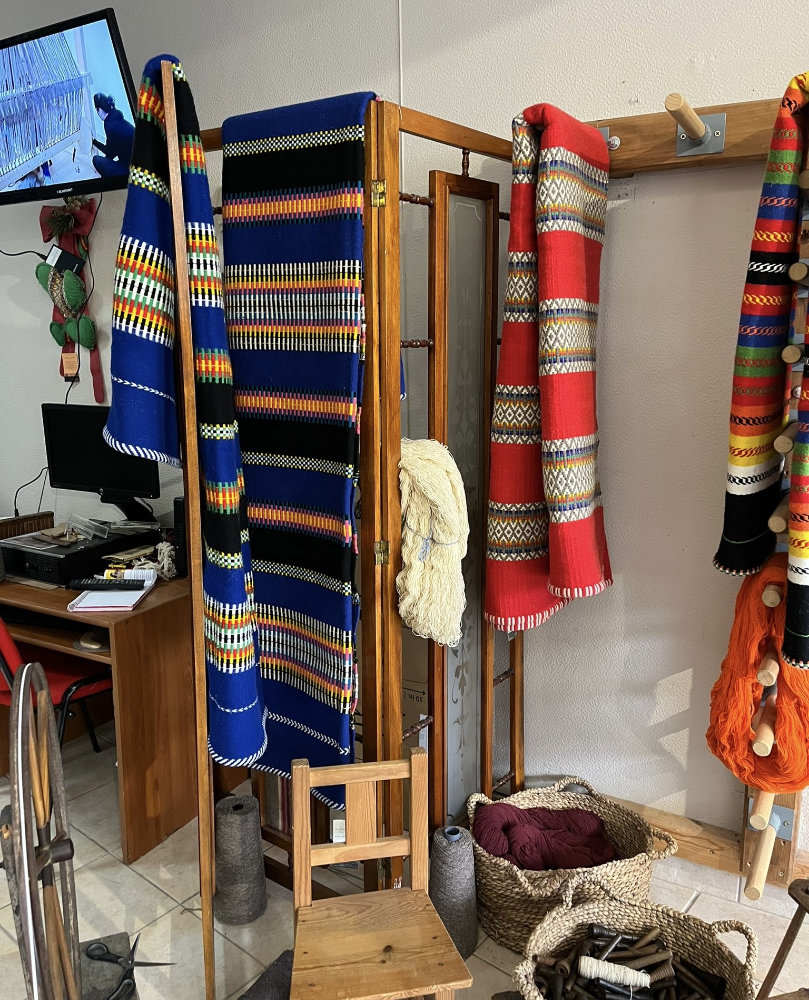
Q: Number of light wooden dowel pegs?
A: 11